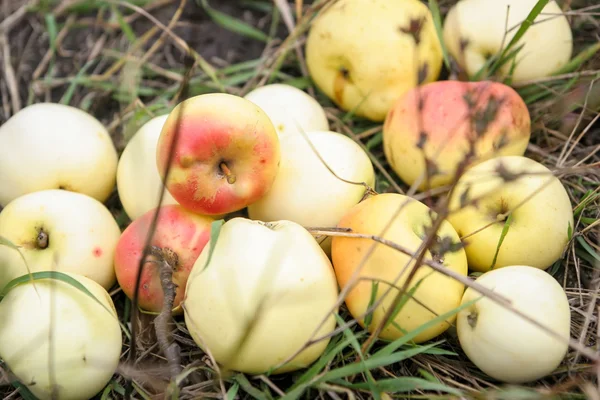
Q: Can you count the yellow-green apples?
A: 12